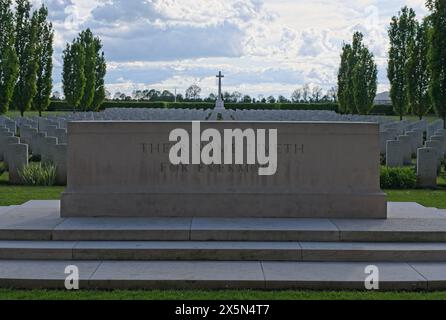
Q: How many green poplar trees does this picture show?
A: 12